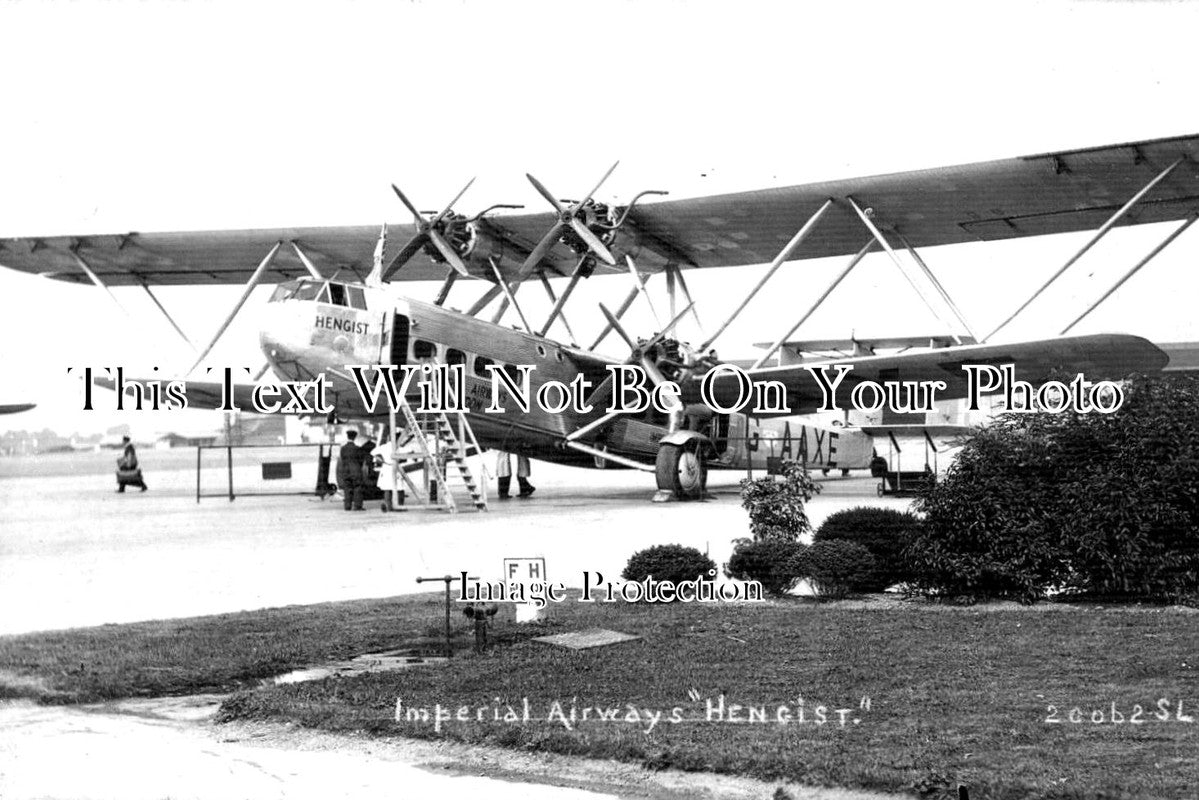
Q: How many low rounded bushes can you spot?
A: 4